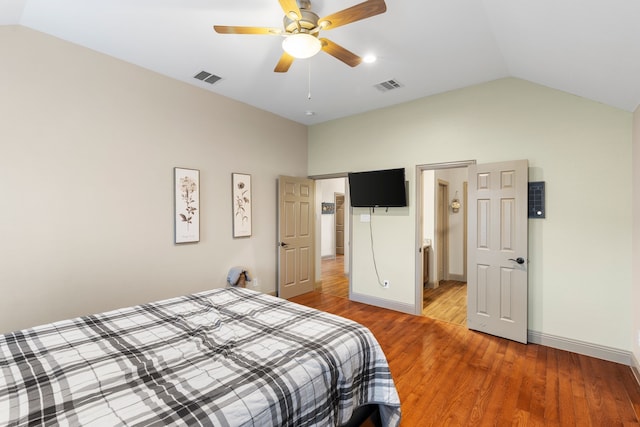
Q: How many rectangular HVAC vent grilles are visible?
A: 2